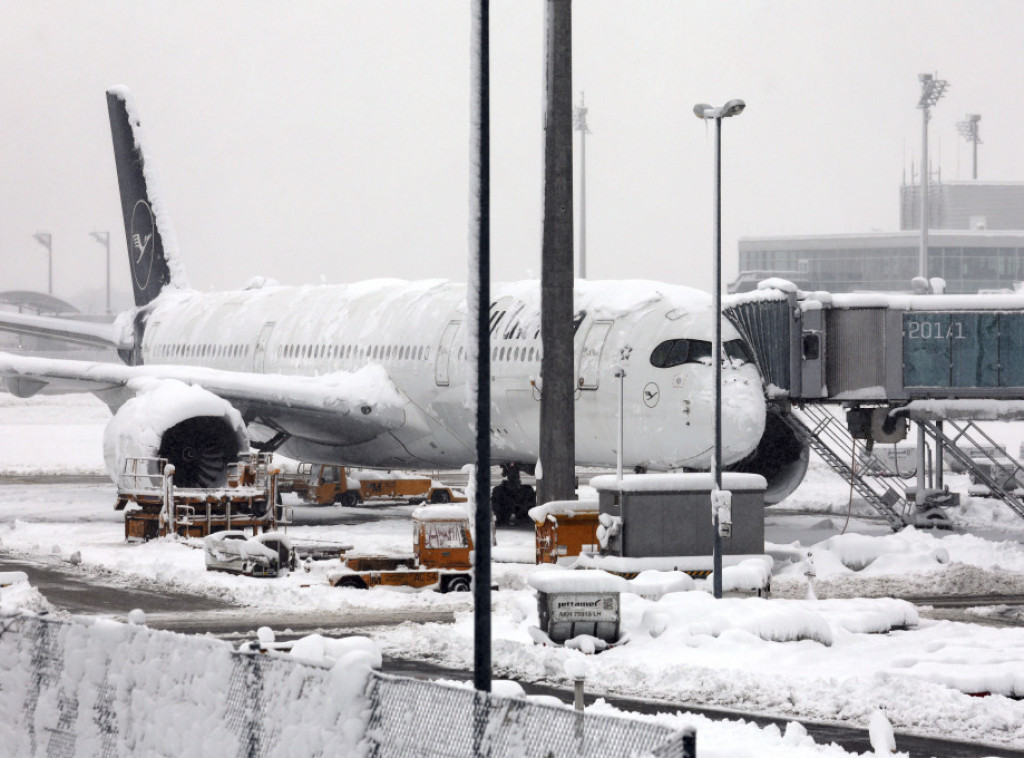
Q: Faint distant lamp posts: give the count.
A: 5